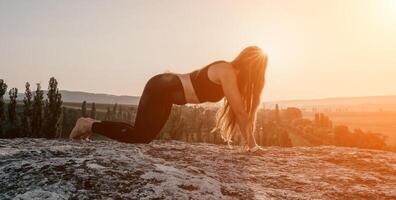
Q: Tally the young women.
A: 1